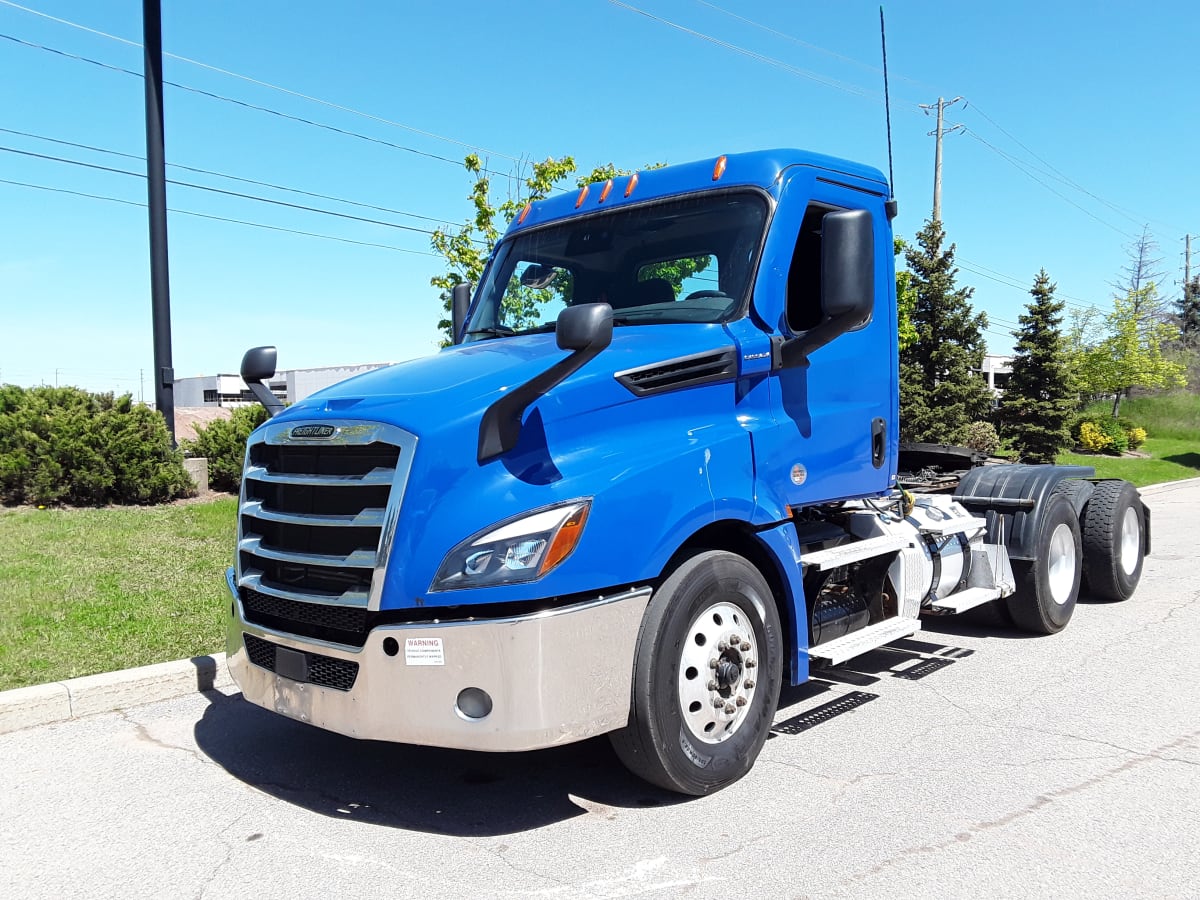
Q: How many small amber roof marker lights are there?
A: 5